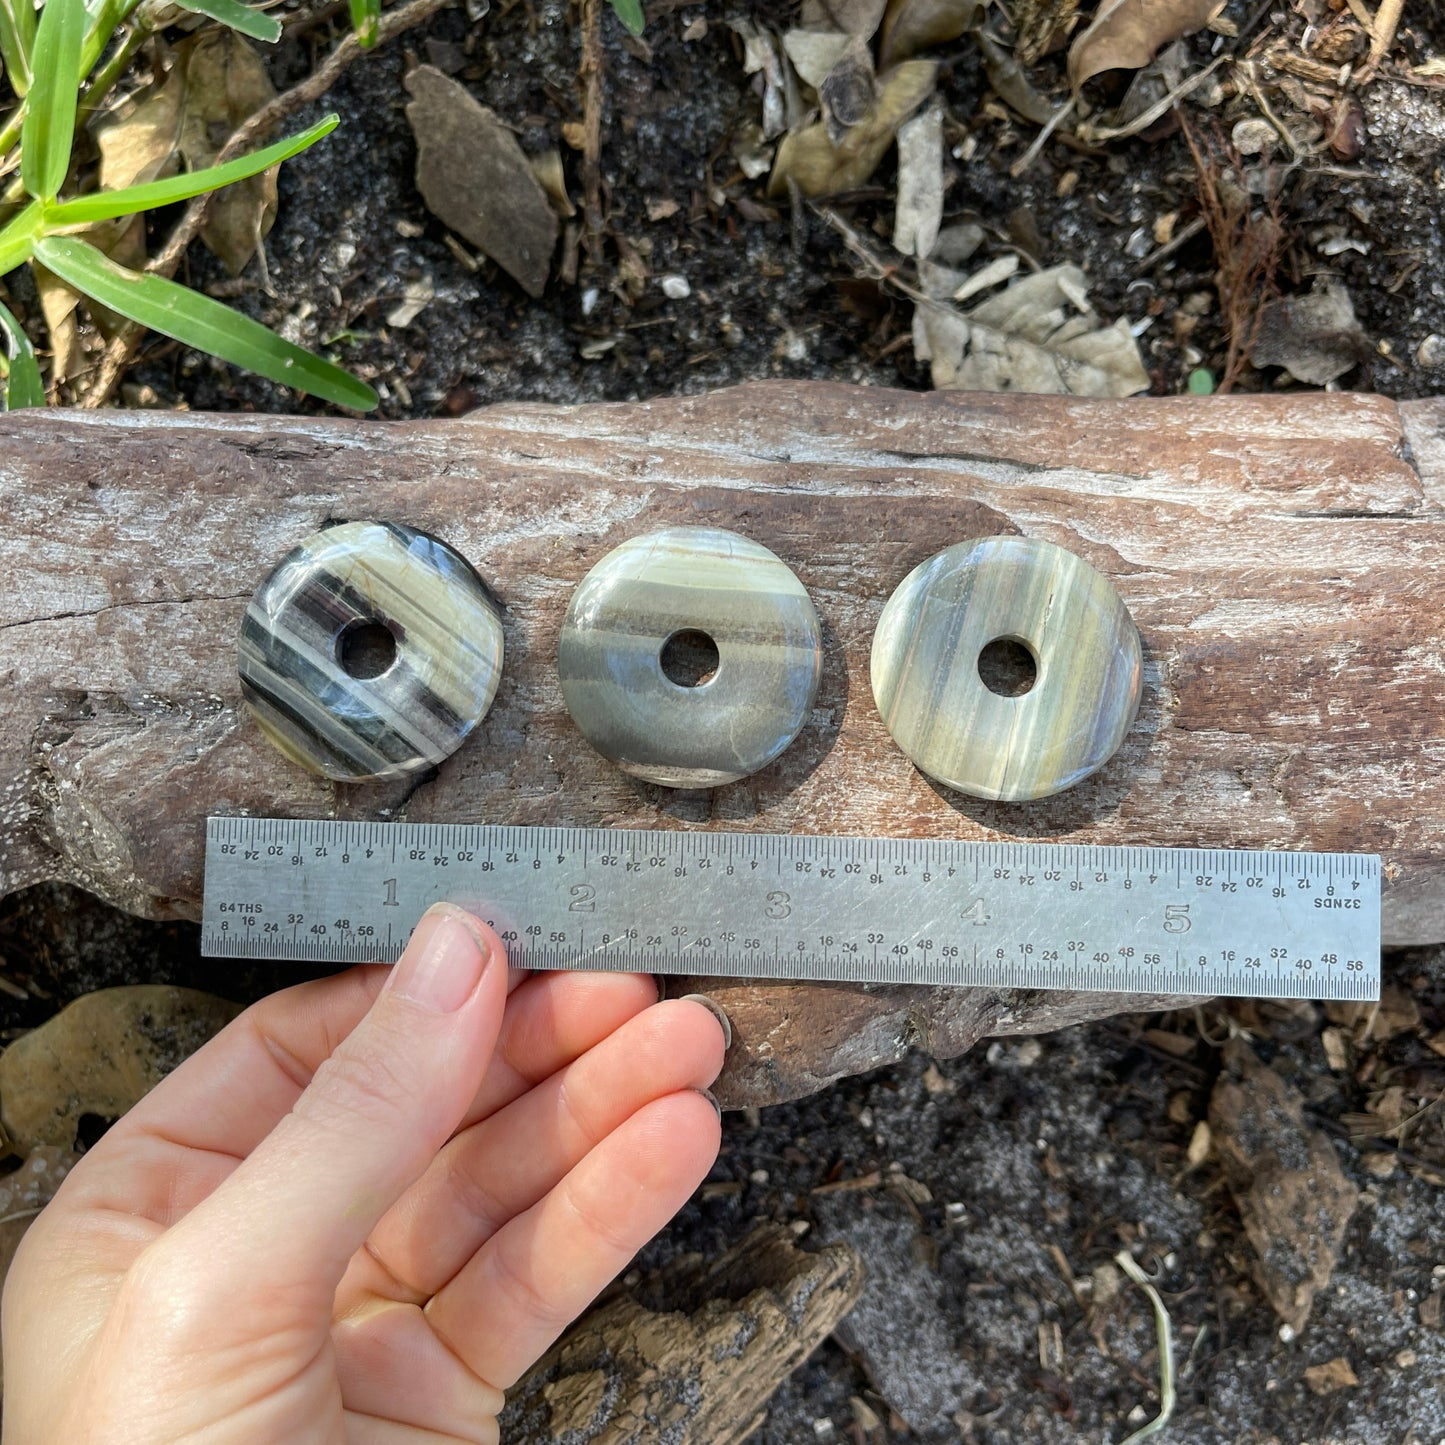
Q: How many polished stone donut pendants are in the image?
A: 3